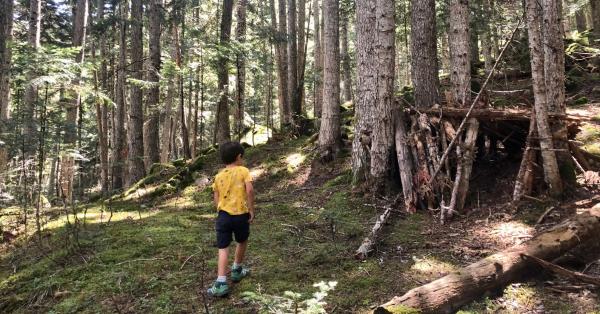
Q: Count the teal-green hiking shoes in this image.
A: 2